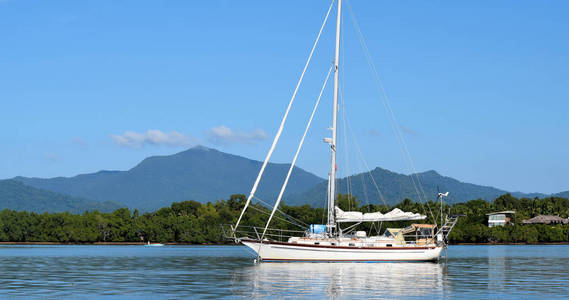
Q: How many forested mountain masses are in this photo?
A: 2